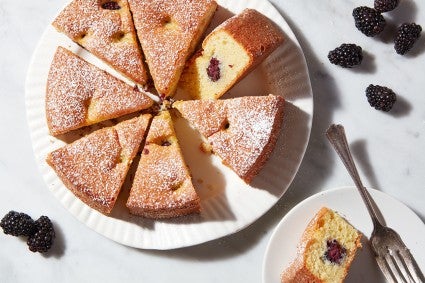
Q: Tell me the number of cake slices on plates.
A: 8